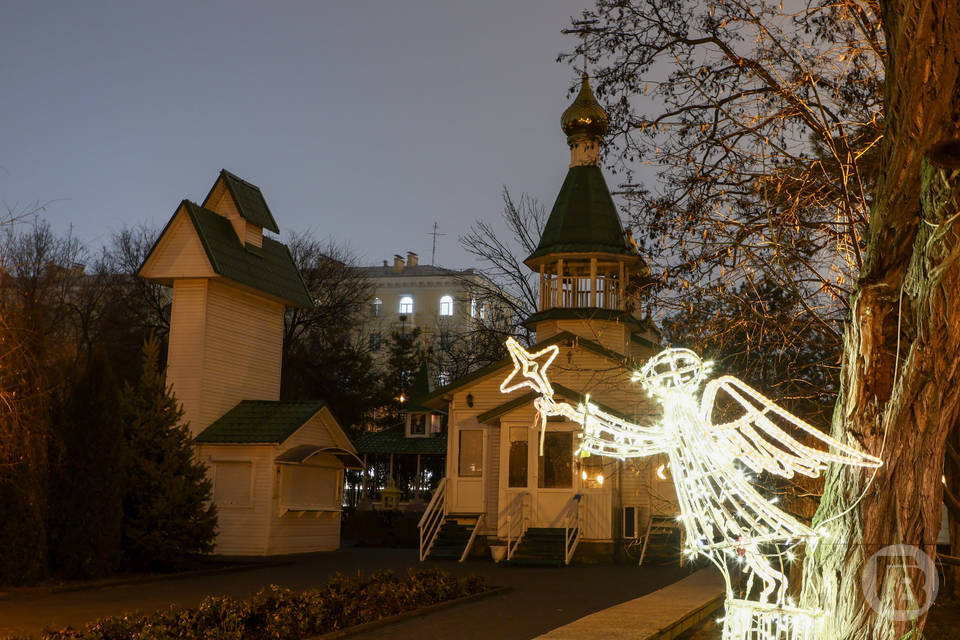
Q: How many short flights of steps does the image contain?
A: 3